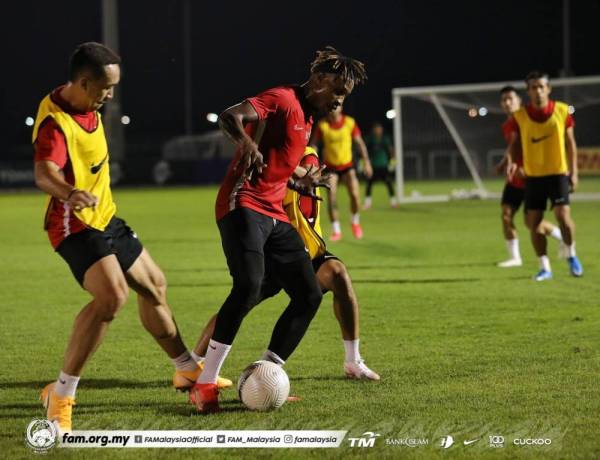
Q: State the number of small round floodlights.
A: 7